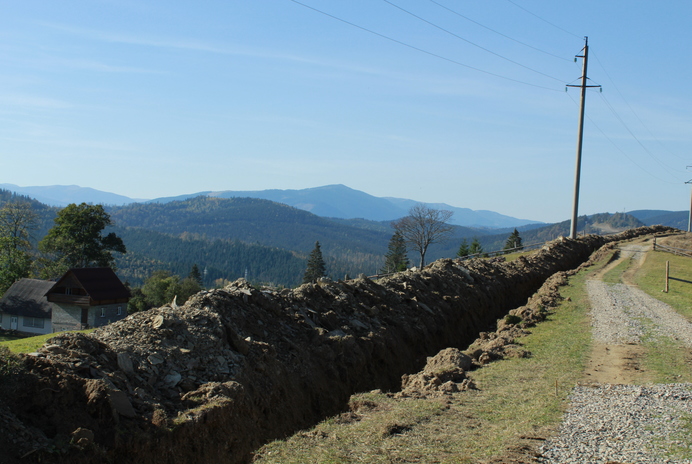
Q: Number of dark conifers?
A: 5